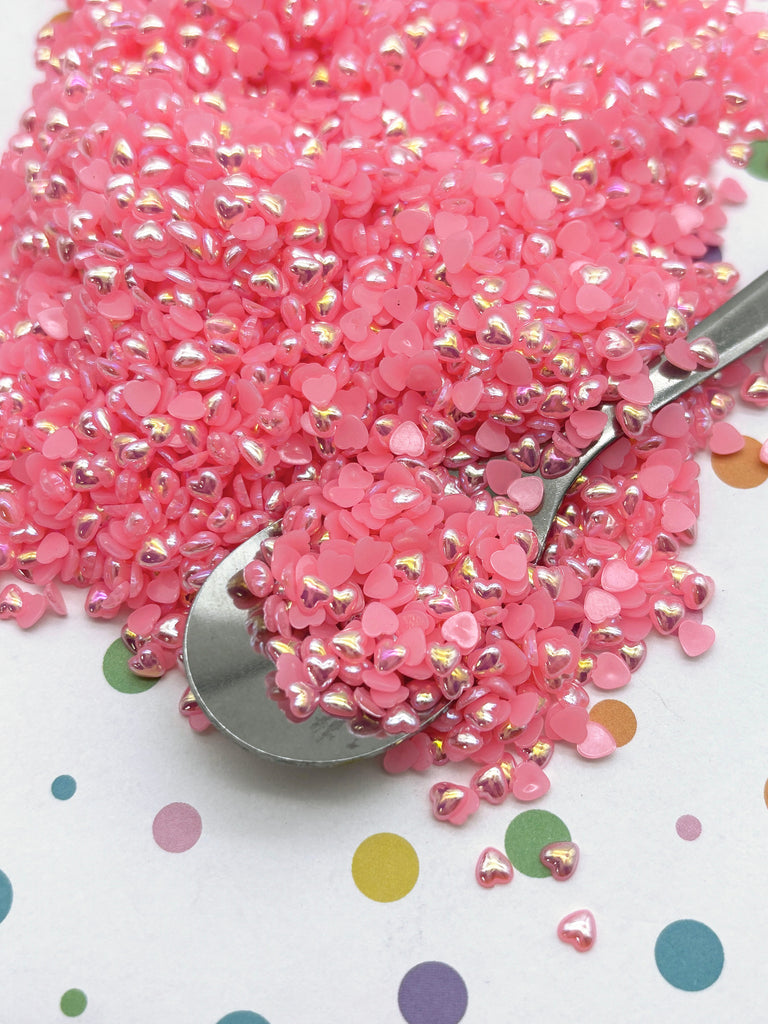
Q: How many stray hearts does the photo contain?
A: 3